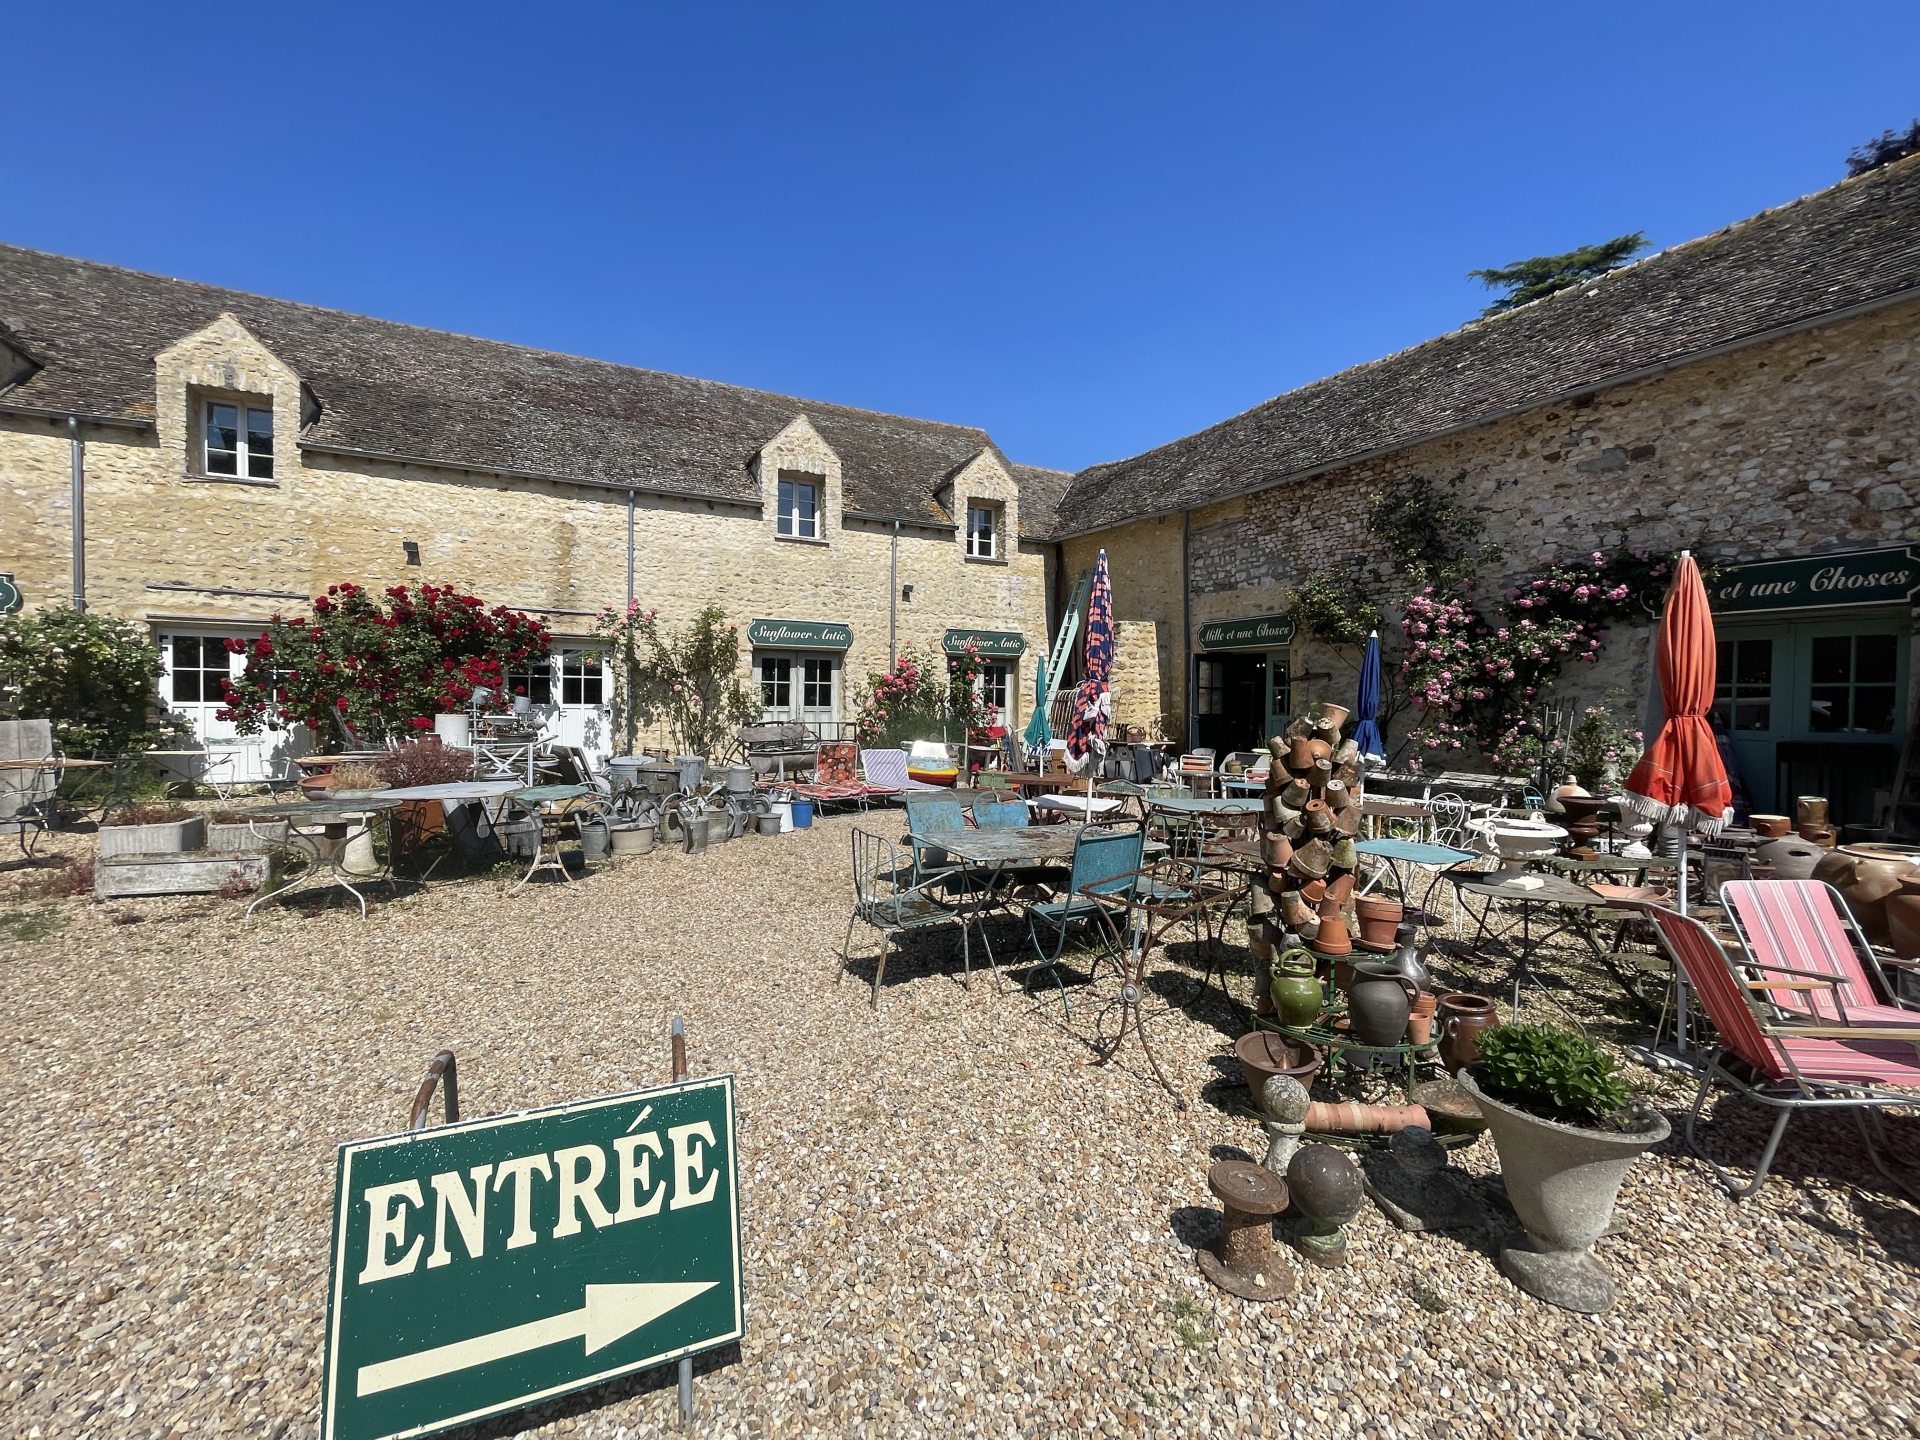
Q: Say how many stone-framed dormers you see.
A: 3